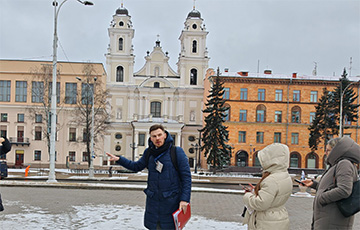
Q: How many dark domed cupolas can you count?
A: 2